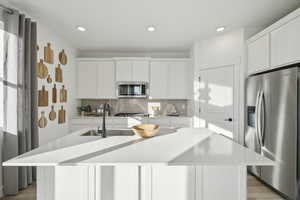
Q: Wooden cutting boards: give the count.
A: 11